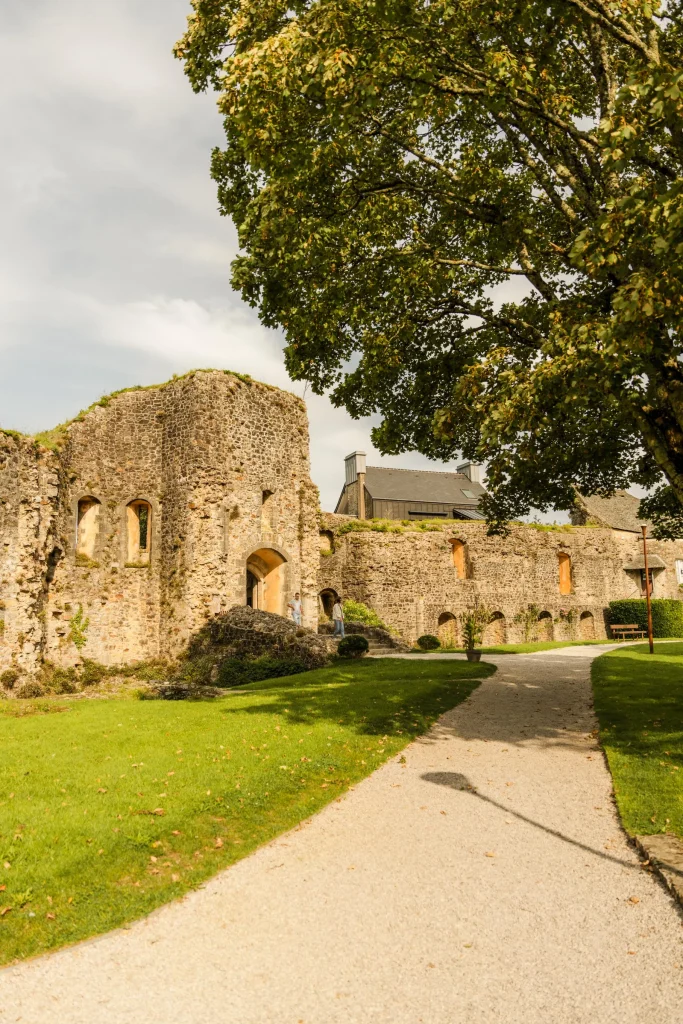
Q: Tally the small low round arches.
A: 4